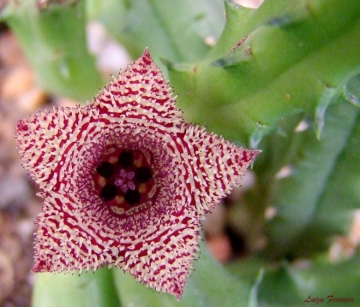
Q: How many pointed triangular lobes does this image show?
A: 5